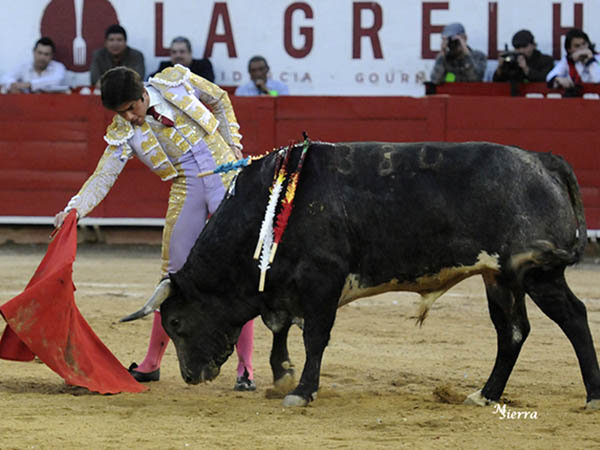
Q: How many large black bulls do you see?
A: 1